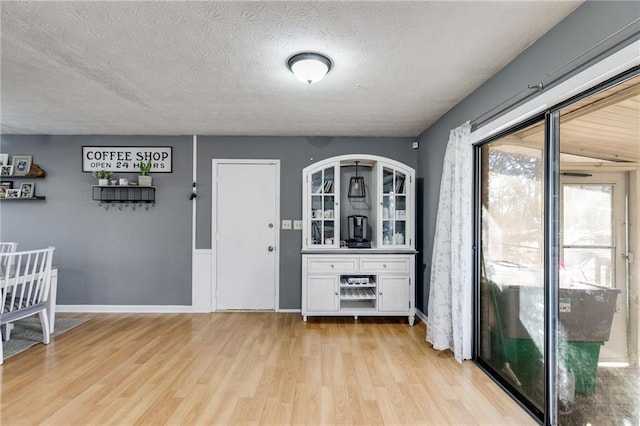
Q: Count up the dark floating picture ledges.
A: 2